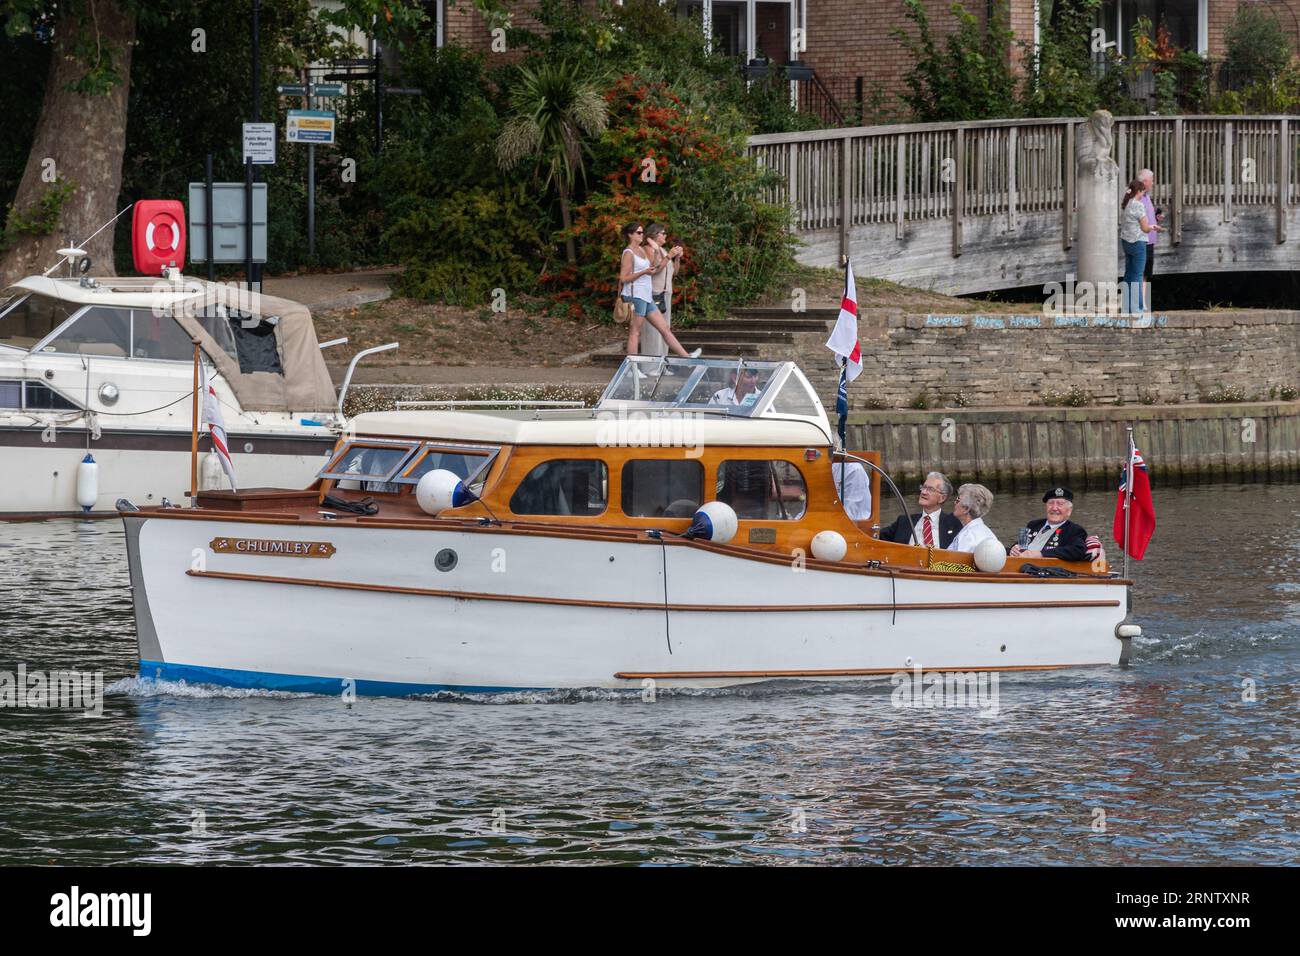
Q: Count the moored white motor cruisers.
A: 1